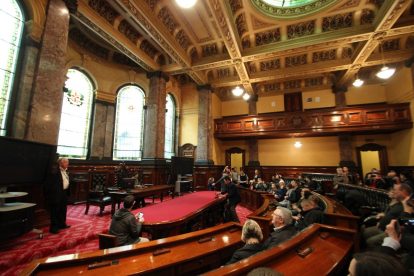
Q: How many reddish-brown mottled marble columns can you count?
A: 5